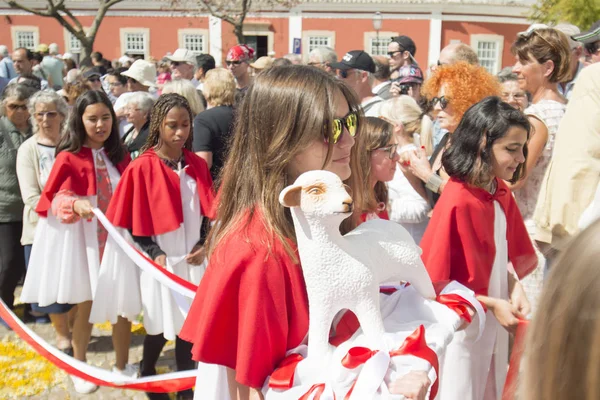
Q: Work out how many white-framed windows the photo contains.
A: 7